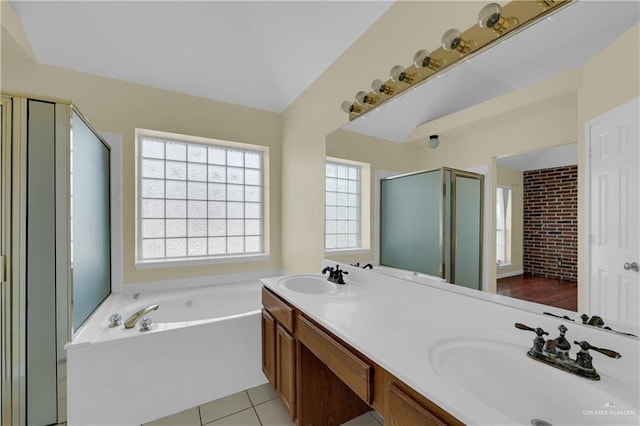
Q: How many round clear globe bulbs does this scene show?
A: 7